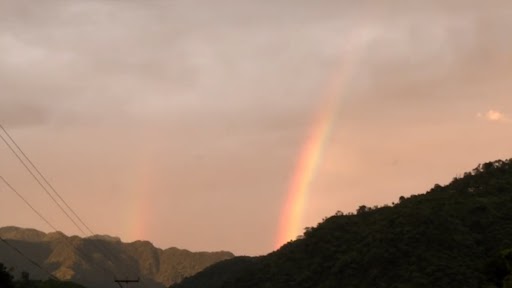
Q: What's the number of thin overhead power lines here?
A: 4